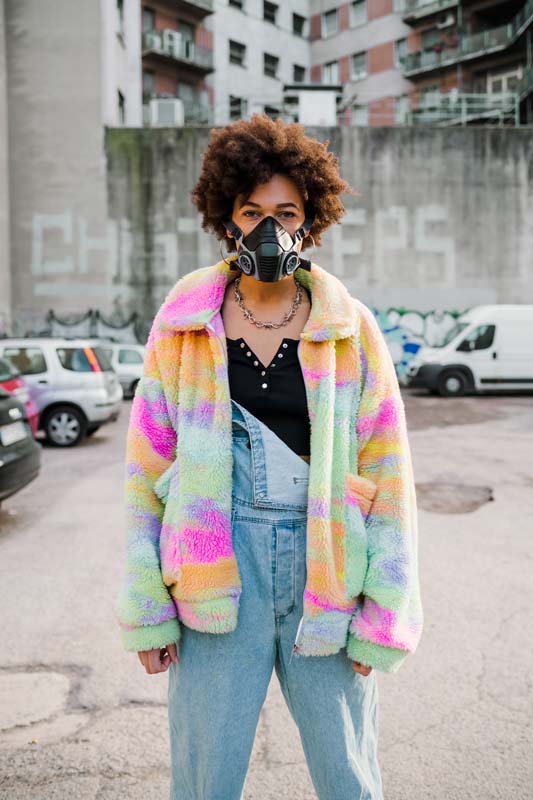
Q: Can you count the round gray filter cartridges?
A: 2